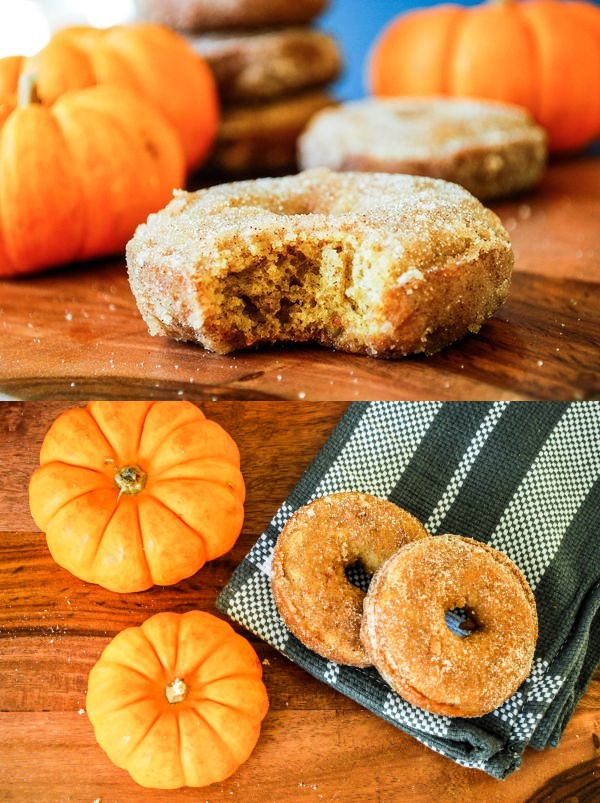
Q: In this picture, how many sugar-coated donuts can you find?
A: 7